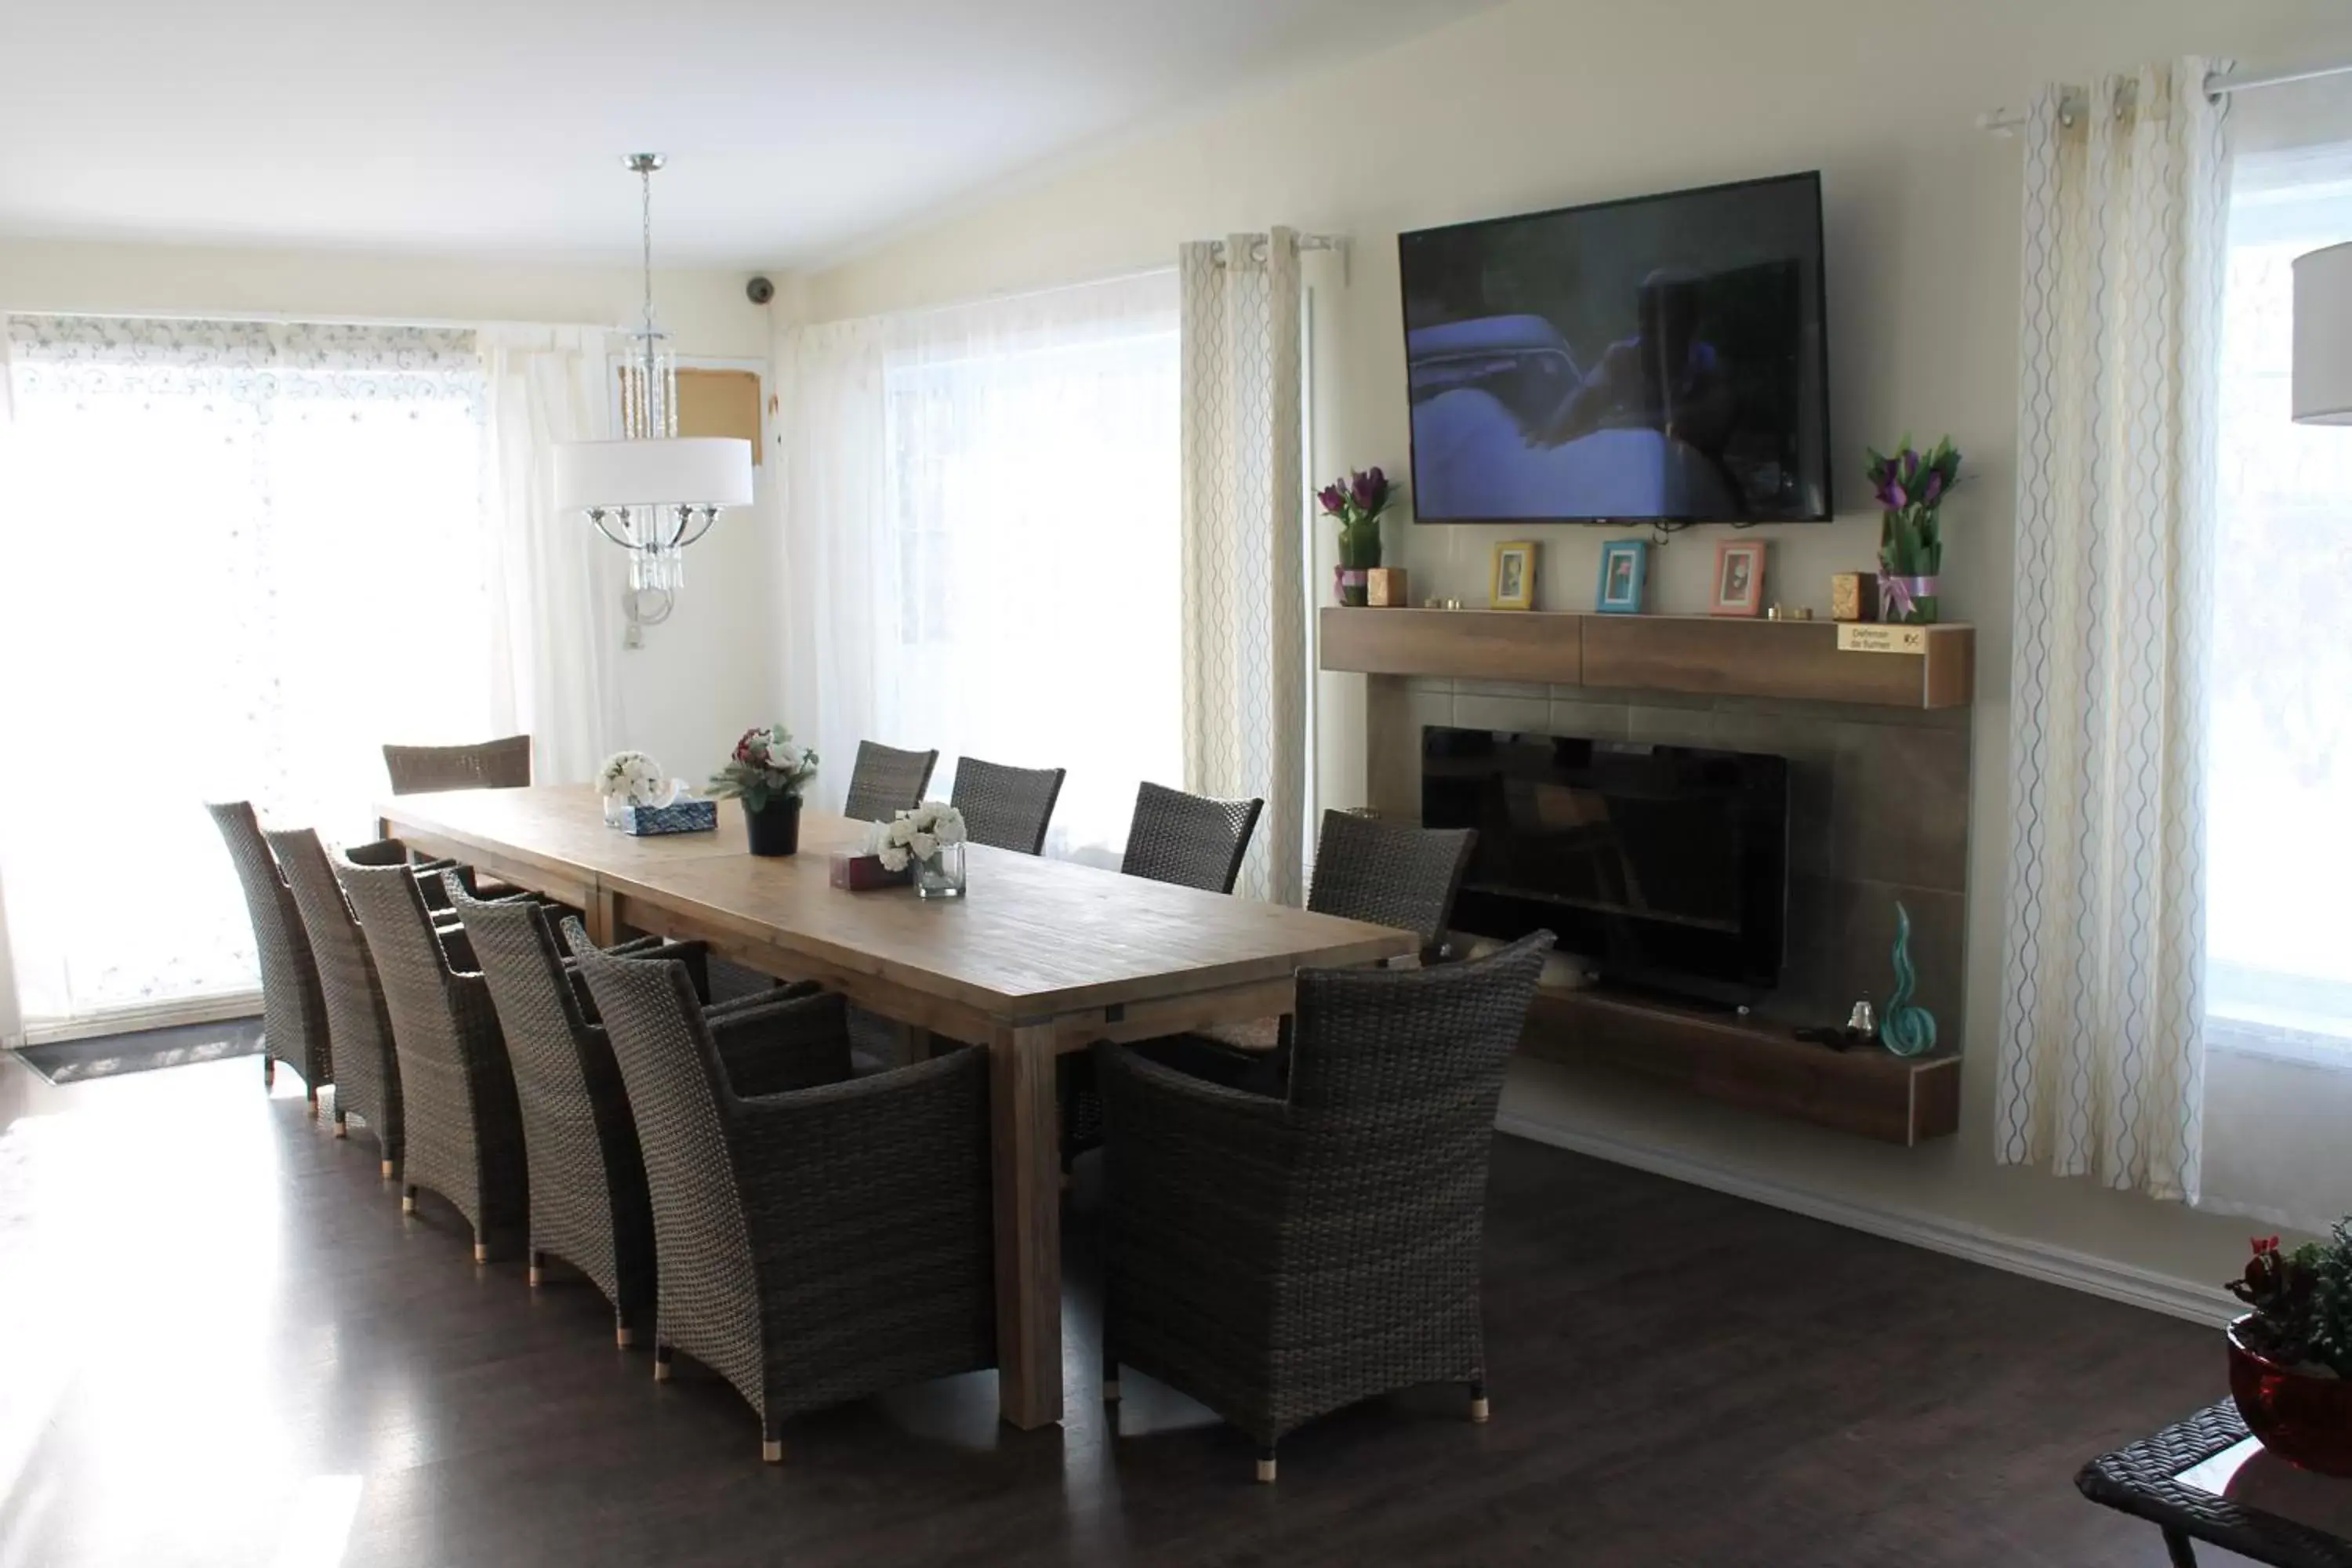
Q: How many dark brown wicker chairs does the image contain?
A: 11